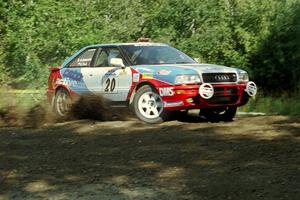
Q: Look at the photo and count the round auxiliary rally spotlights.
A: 2